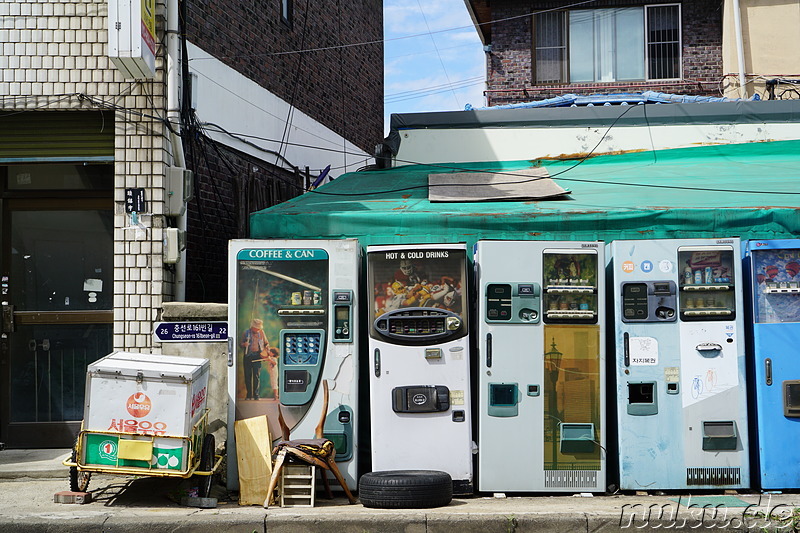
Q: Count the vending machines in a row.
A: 5